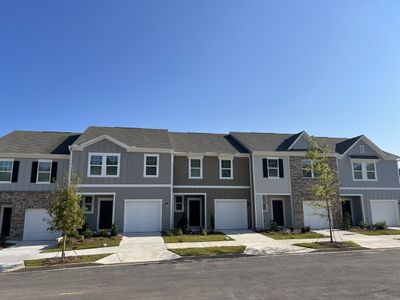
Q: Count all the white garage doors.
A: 5